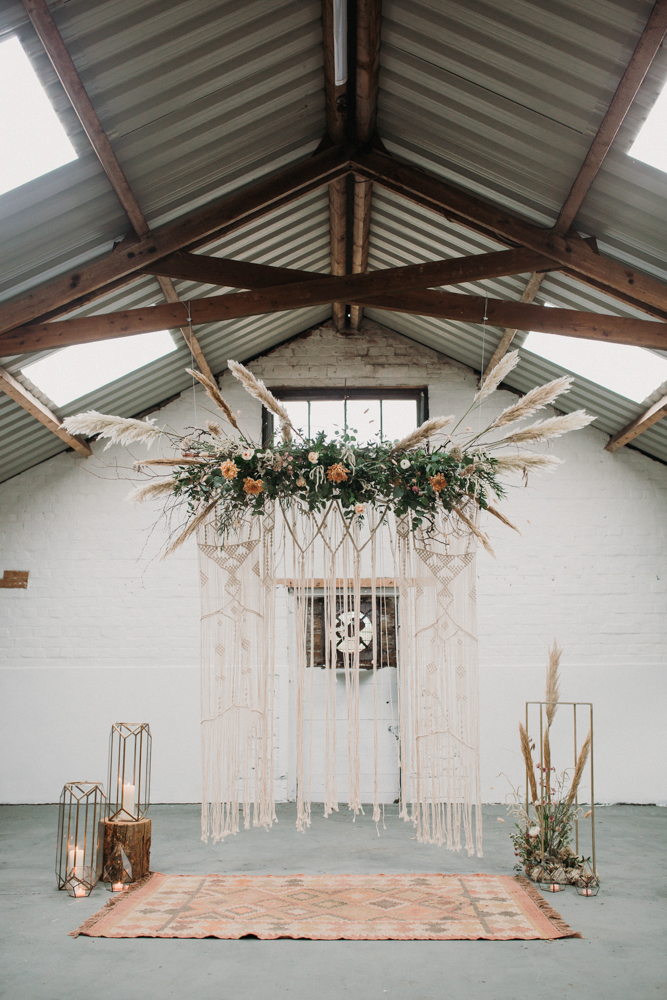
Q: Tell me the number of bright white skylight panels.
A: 4